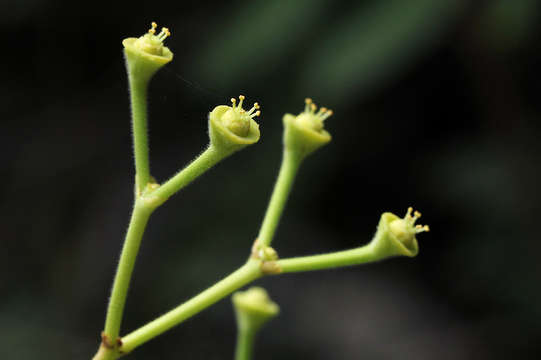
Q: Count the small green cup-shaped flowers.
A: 5